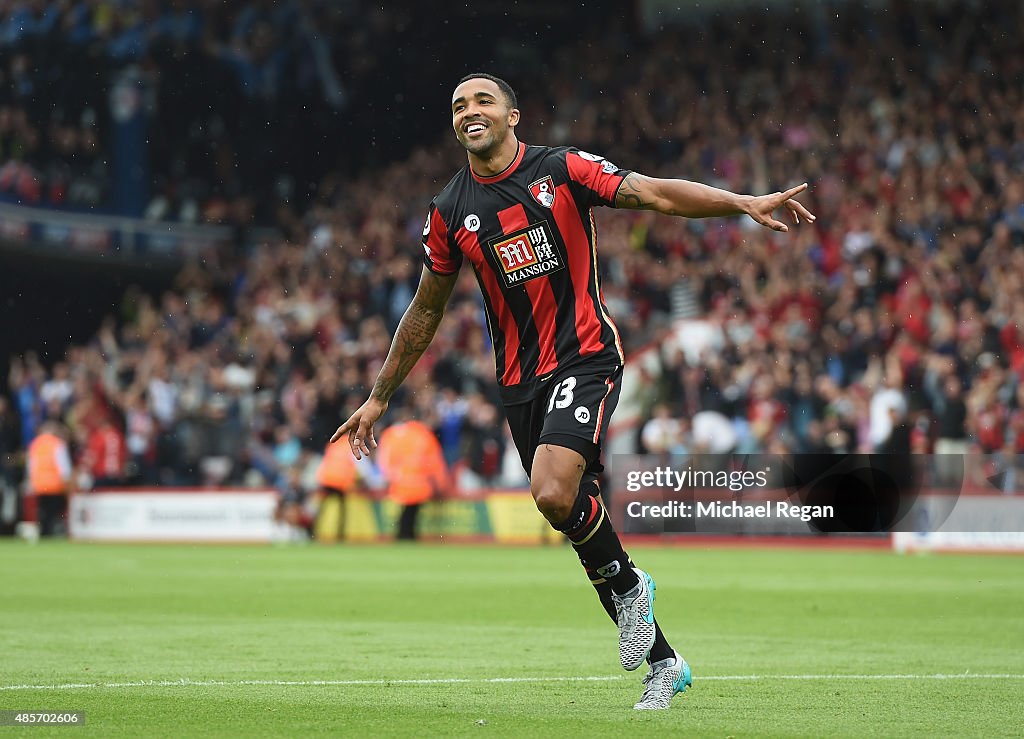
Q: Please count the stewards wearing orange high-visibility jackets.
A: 3